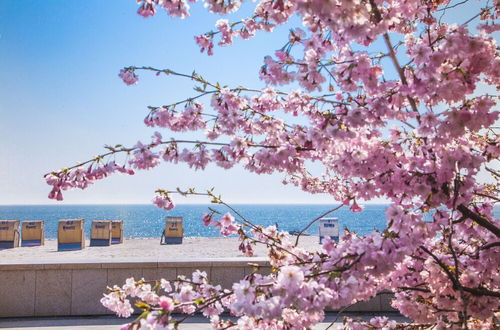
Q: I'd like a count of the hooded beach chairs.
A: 7